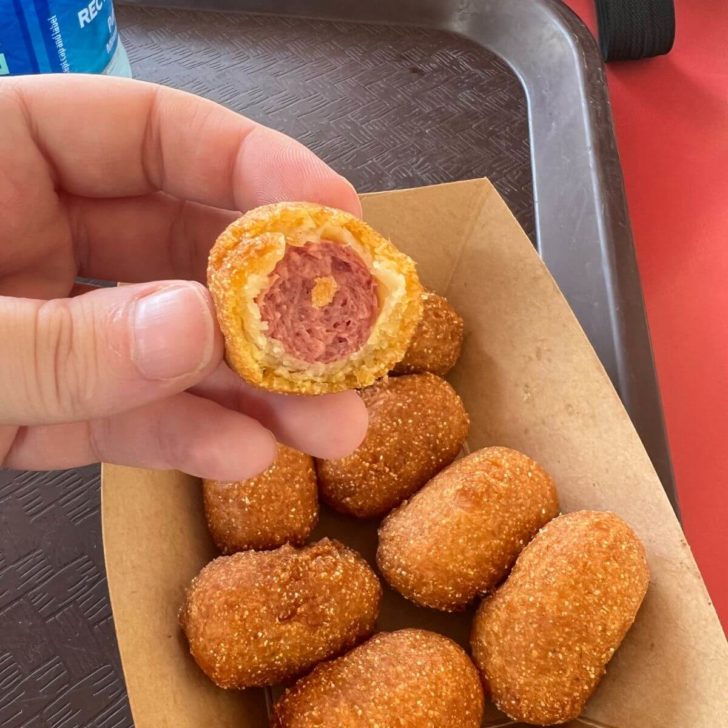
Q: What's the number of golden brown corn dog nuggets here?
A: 8